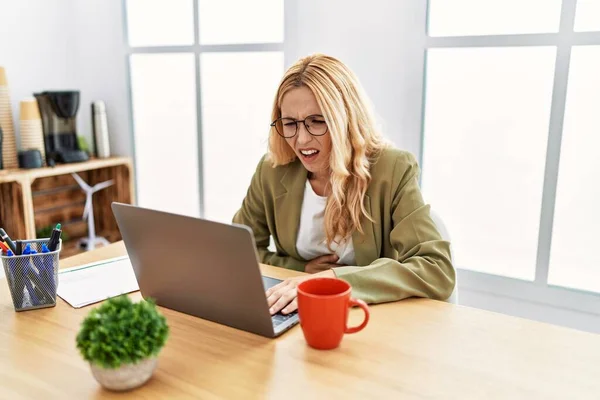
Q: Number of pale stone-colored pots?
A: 1